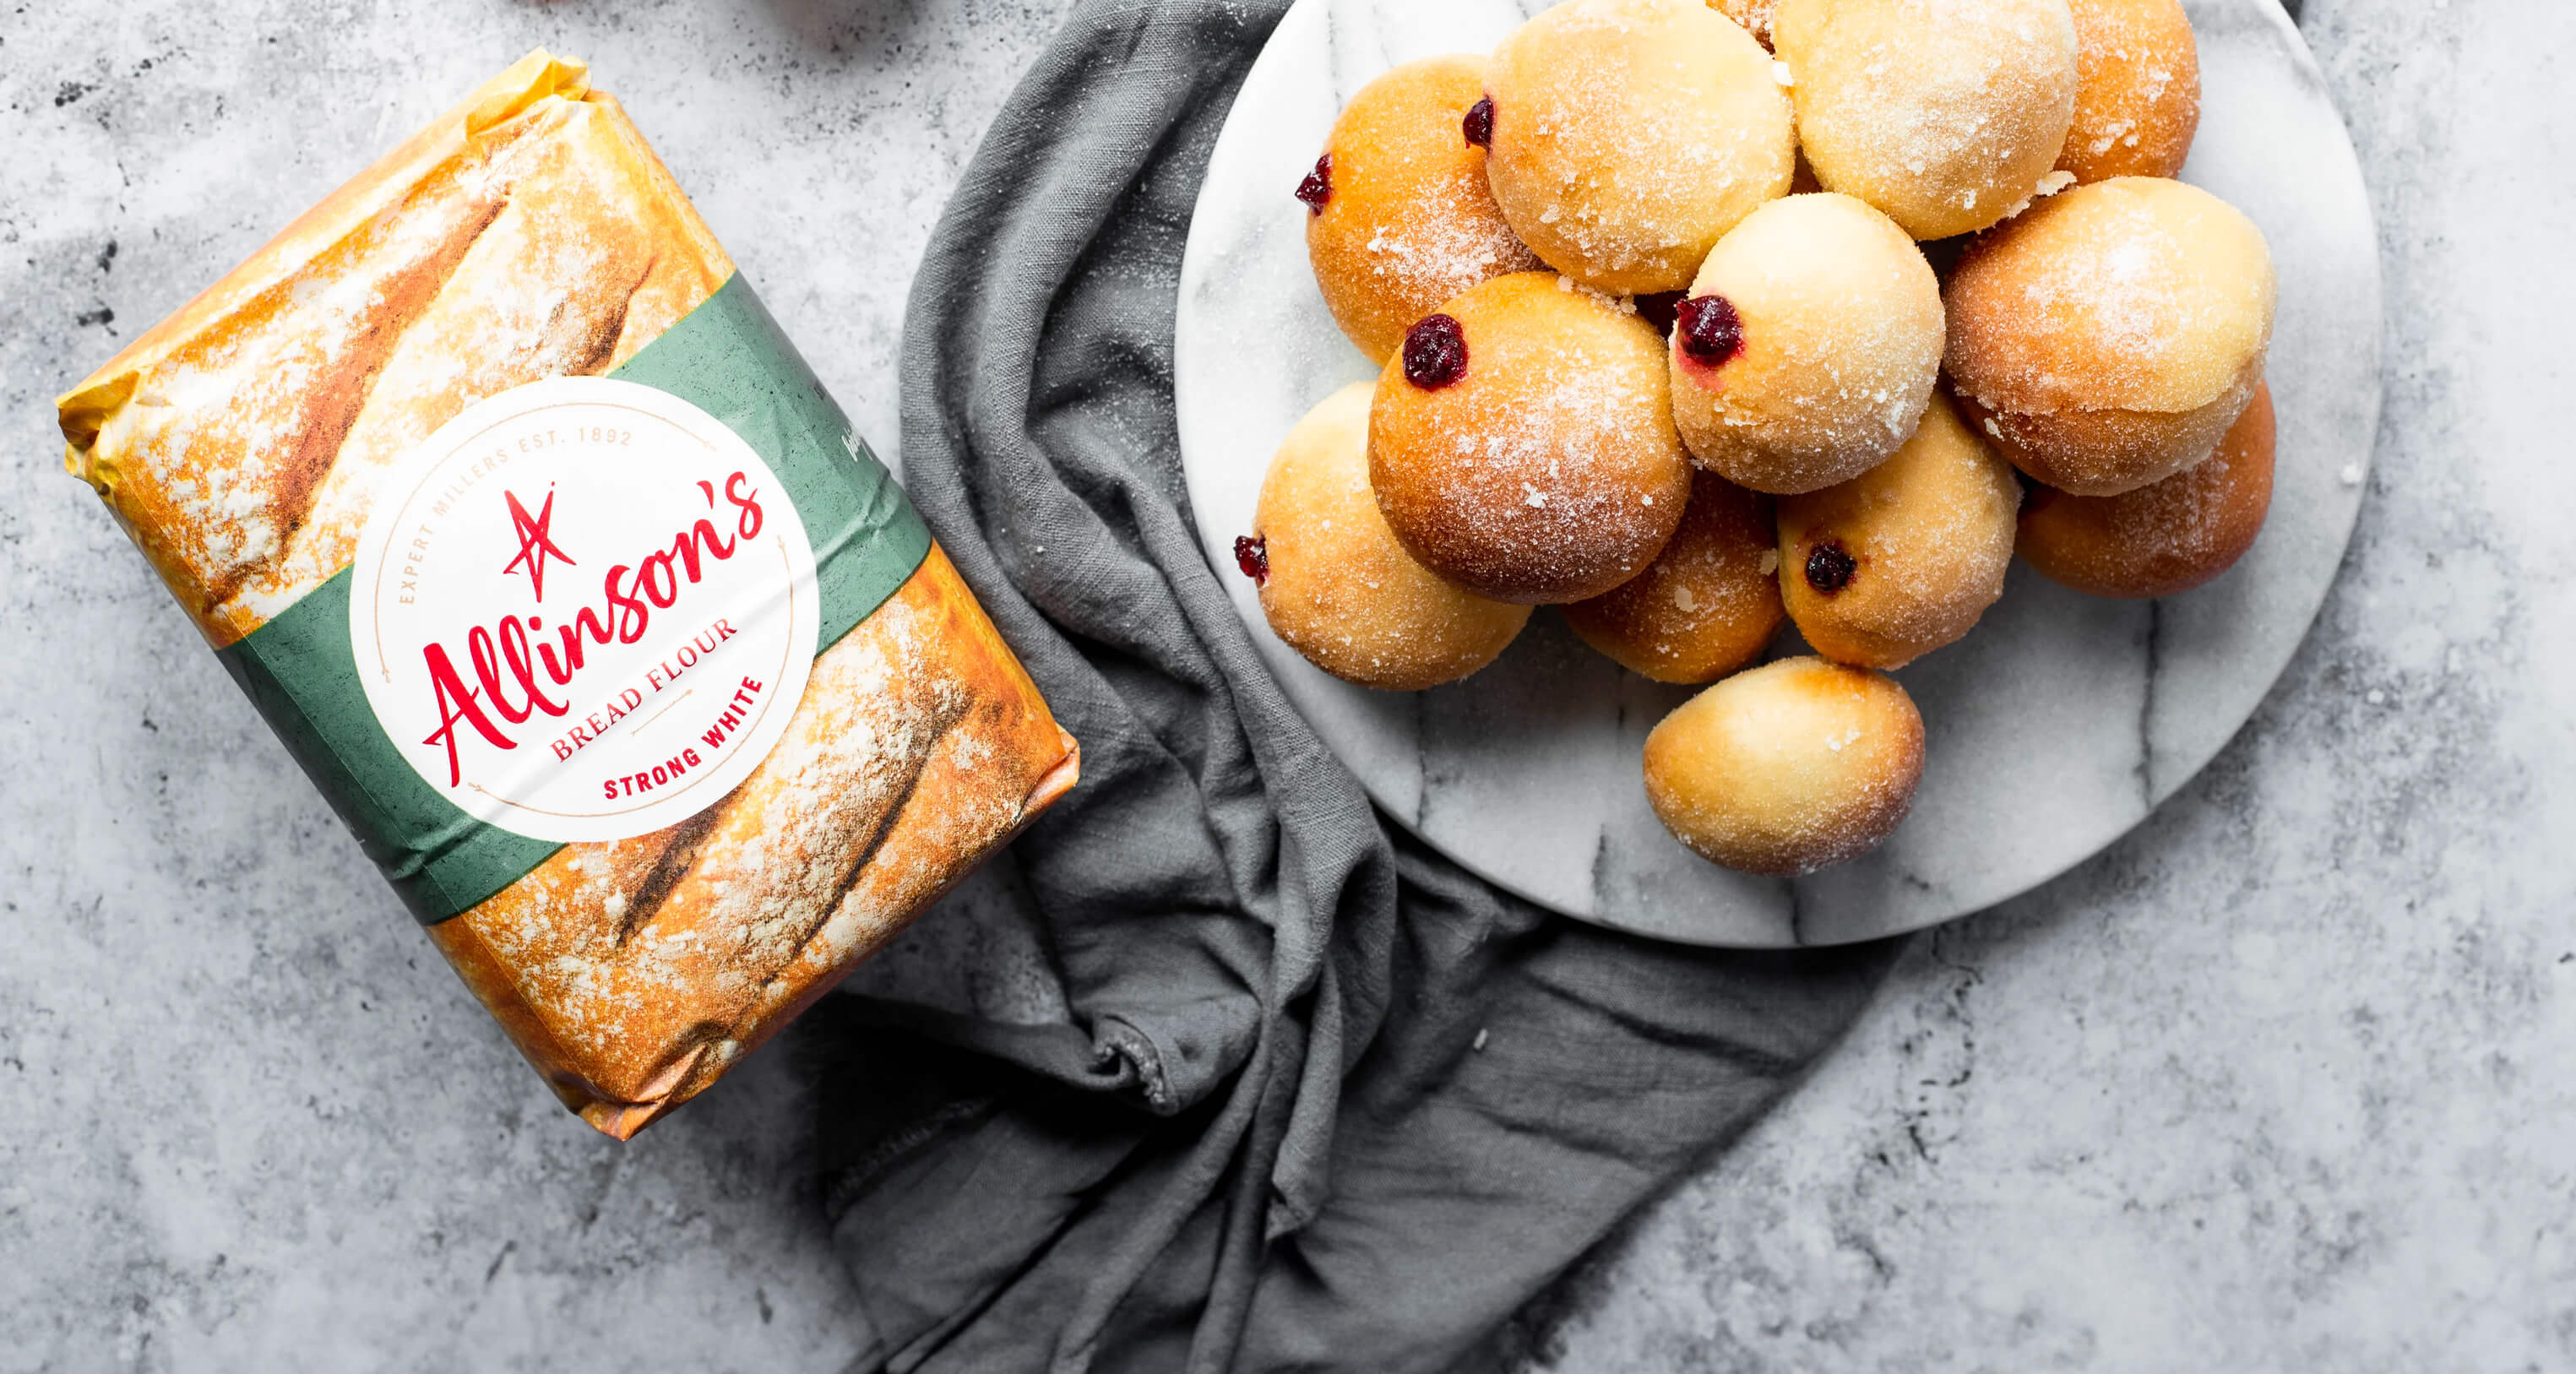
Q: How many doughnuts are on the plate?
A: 13